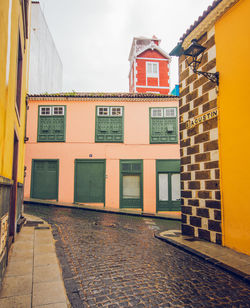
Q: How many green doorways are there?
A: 4